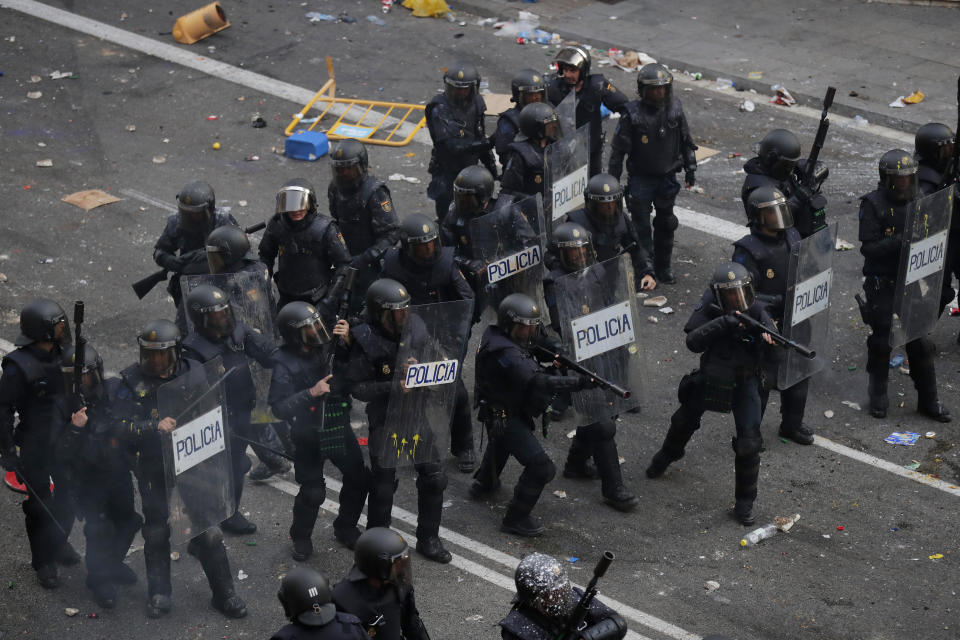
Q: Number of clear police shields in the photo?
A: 9